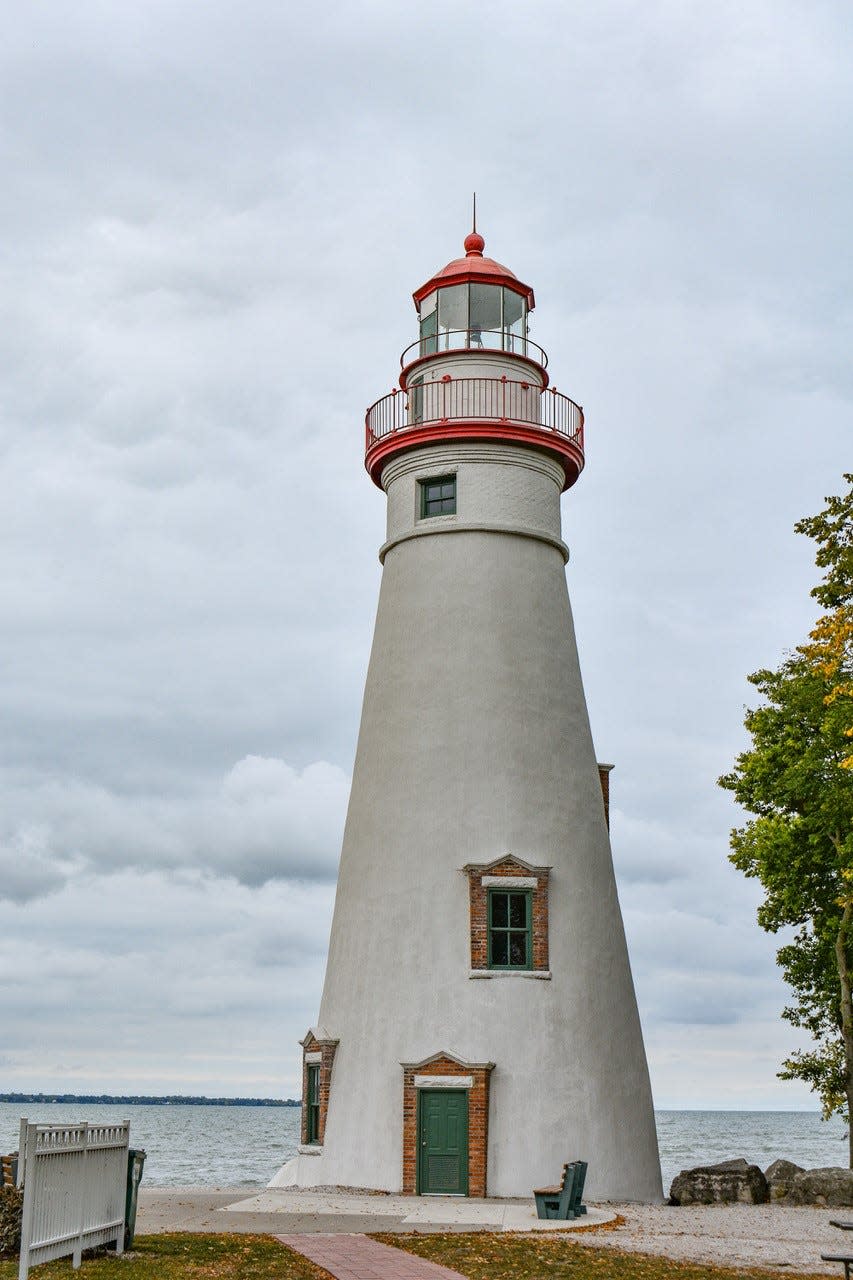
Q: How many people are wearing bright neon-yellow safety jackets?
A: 0